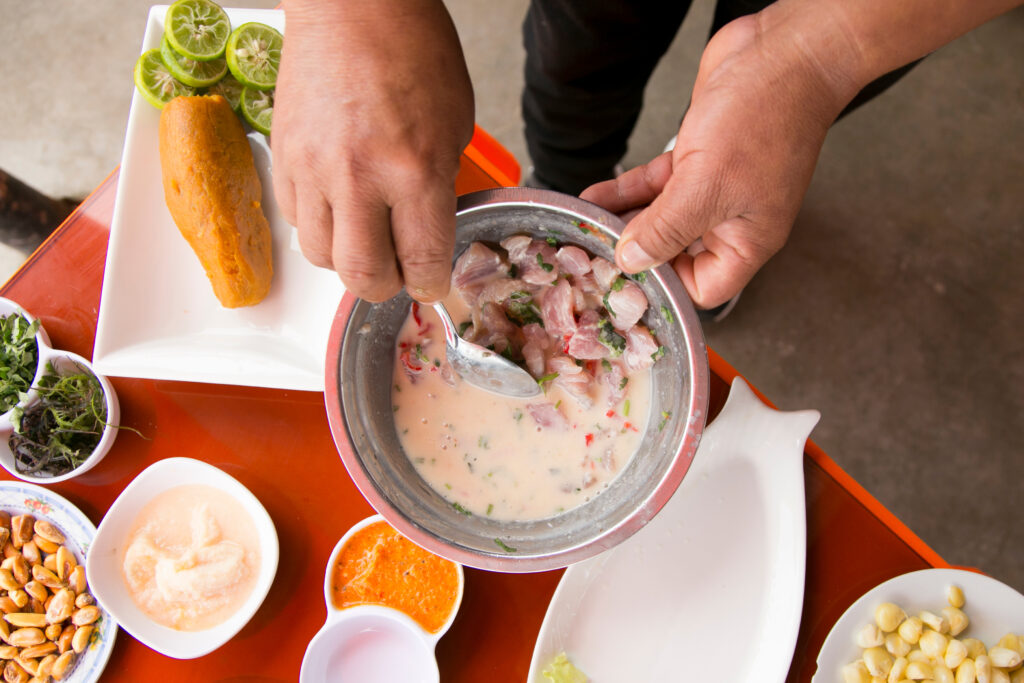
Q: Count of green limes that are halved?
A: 6